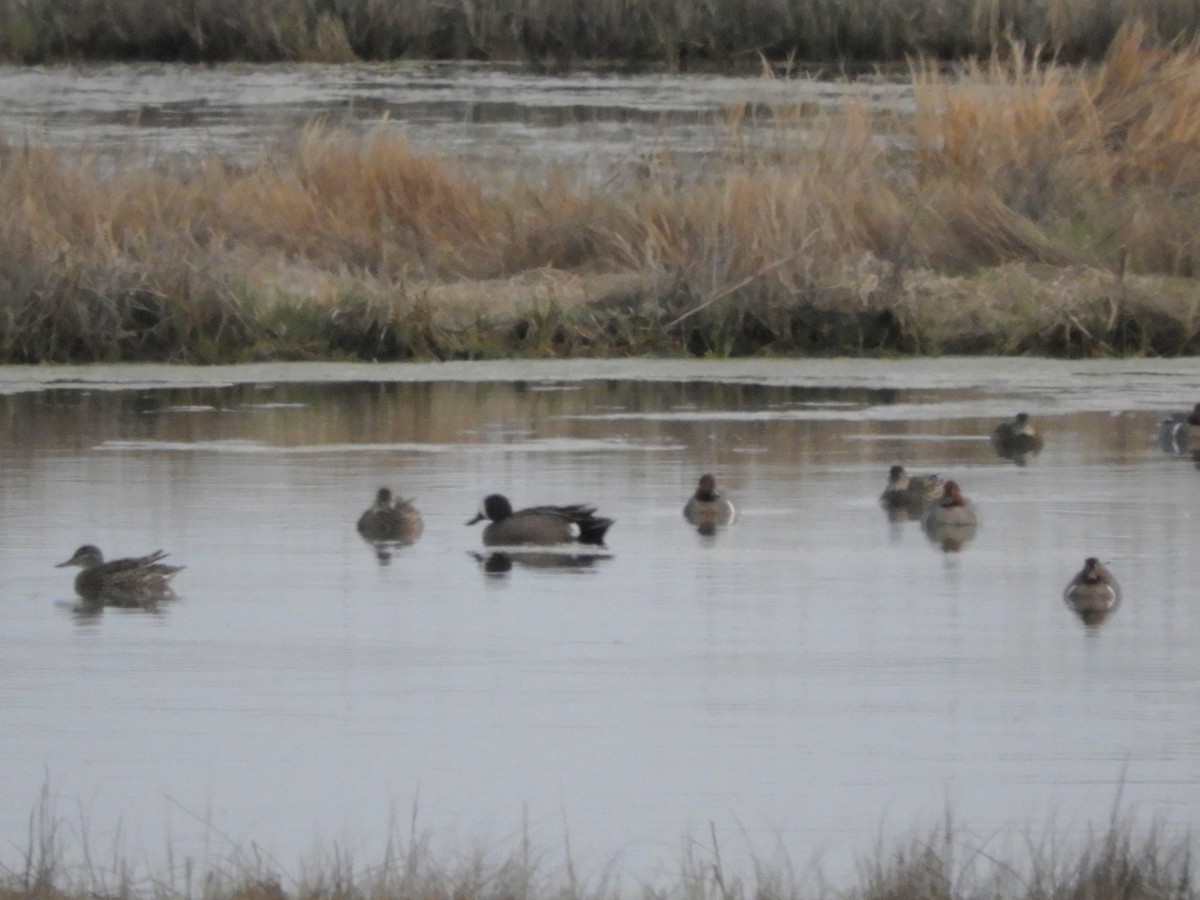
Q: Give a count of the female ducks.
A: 4